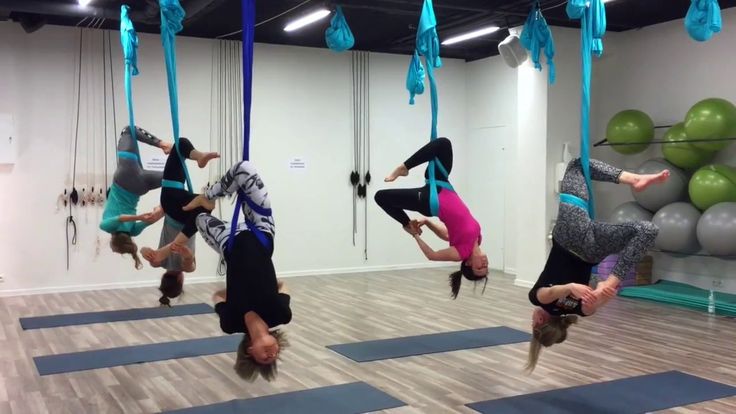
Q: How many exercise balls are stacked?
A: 8